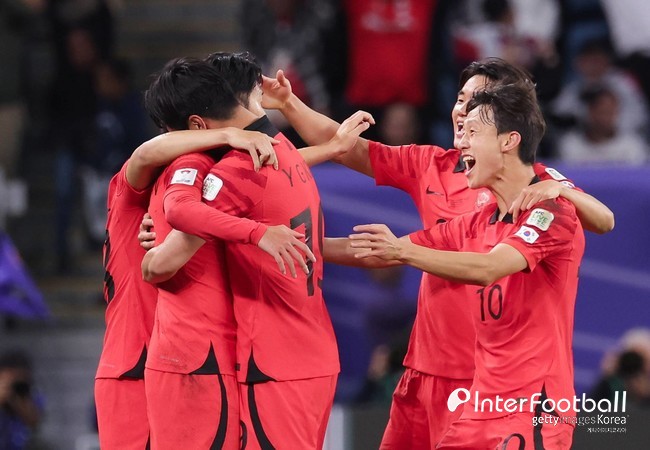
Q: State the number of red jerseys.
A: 5